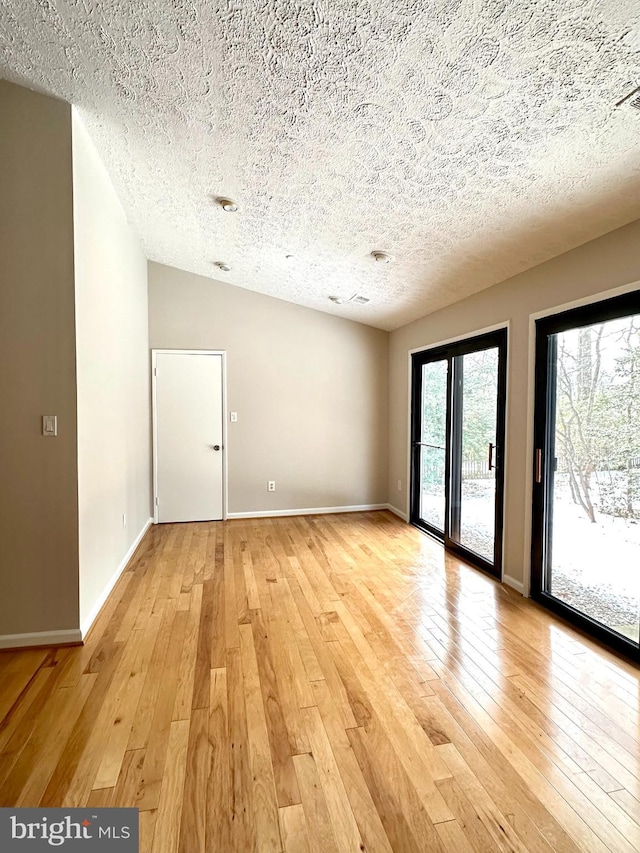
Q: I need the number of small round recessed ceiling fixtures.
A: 4